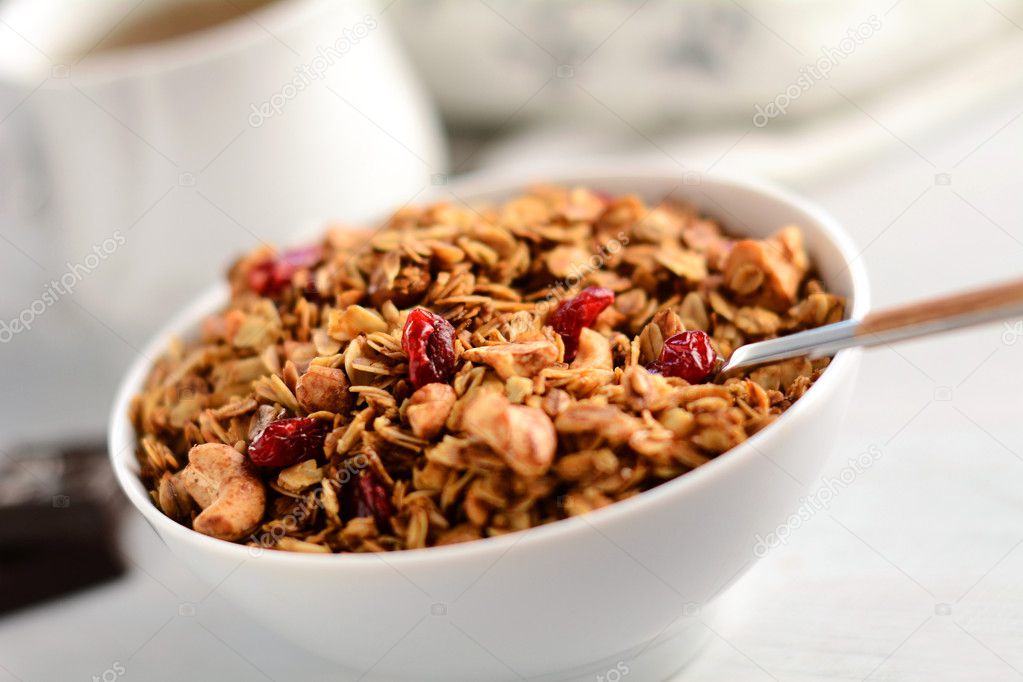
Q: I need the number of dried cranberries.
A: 6